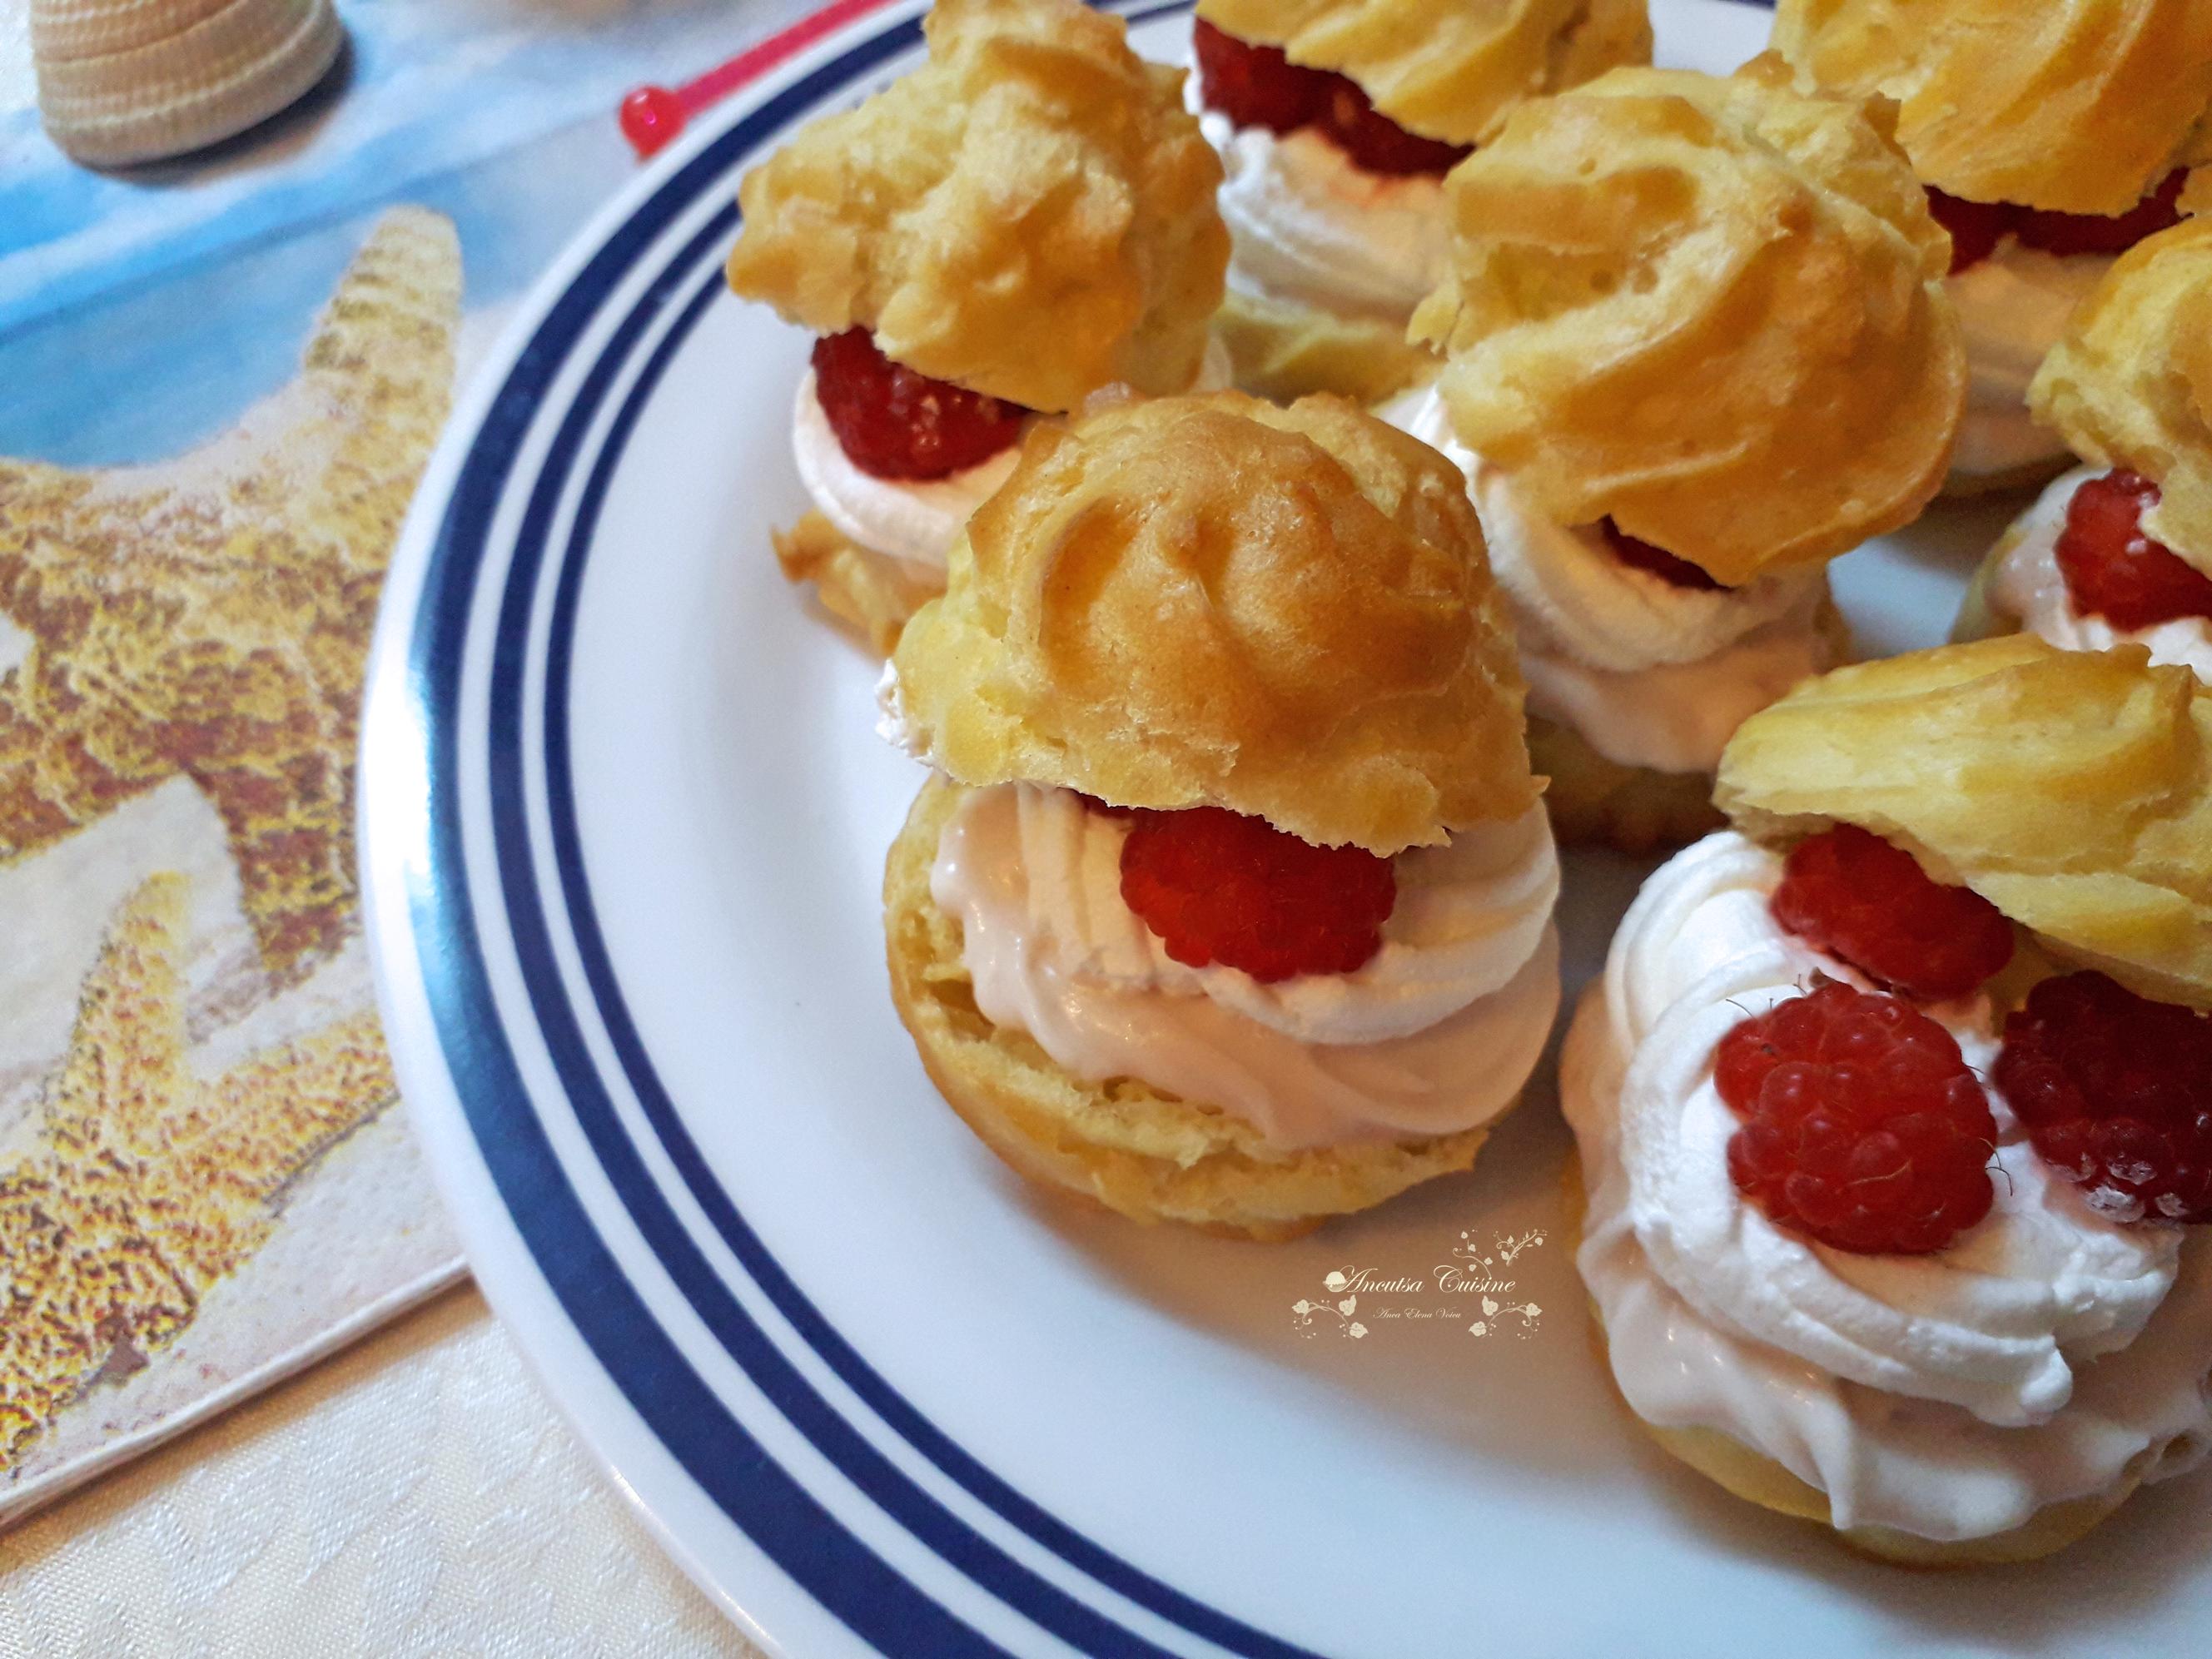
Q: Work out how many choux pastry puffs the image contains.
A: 7